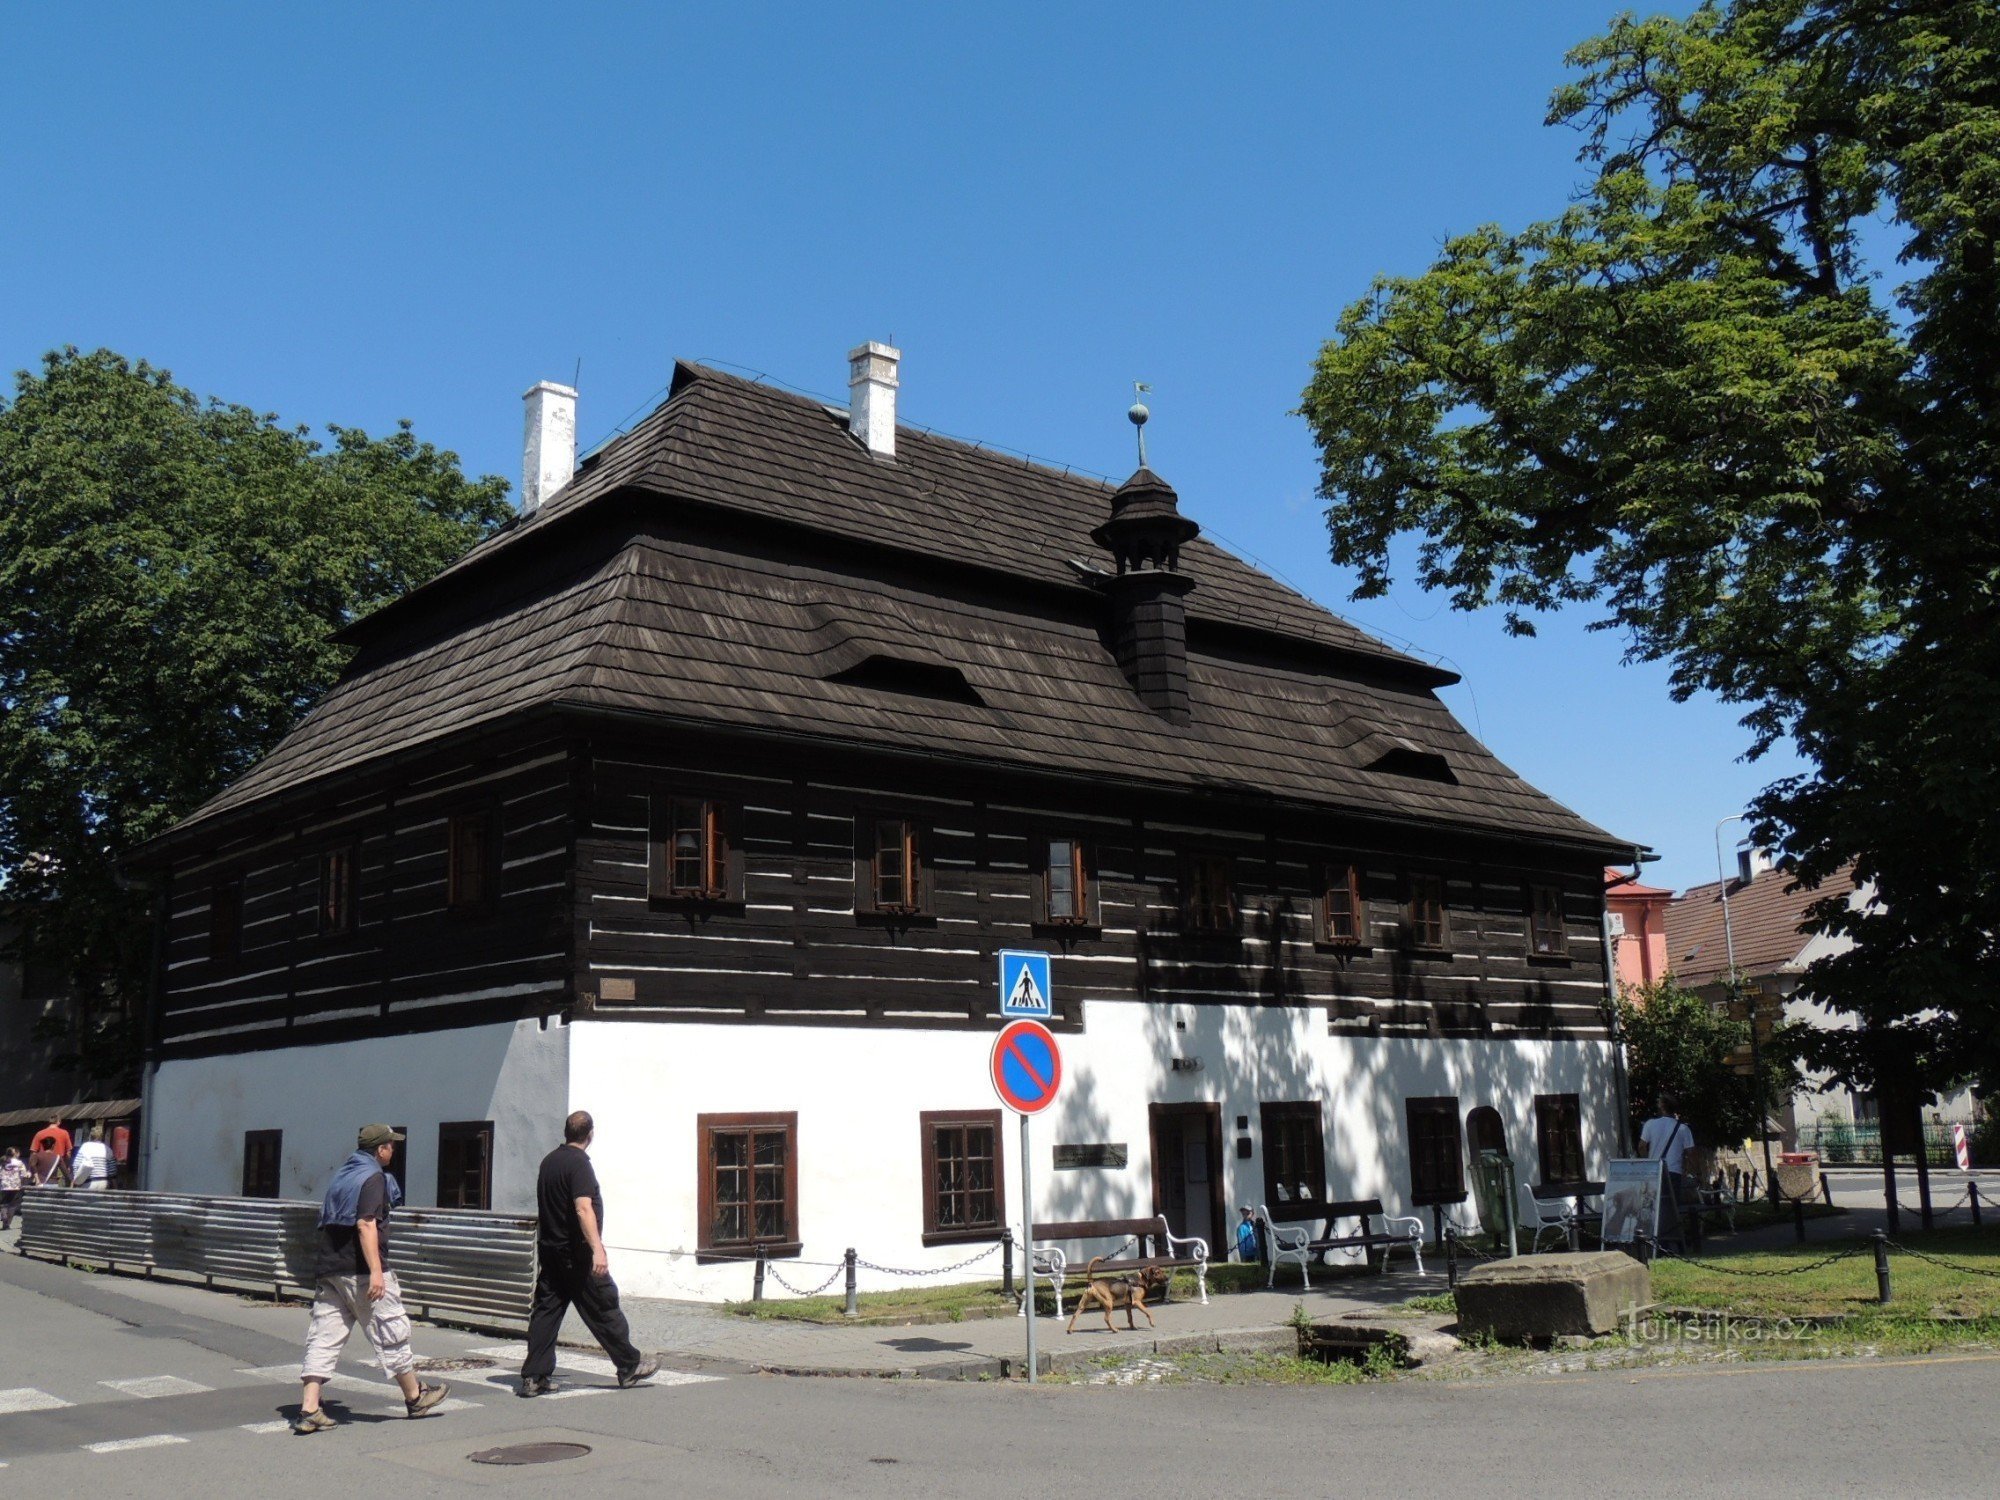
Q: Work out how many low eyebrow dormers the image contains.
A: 2